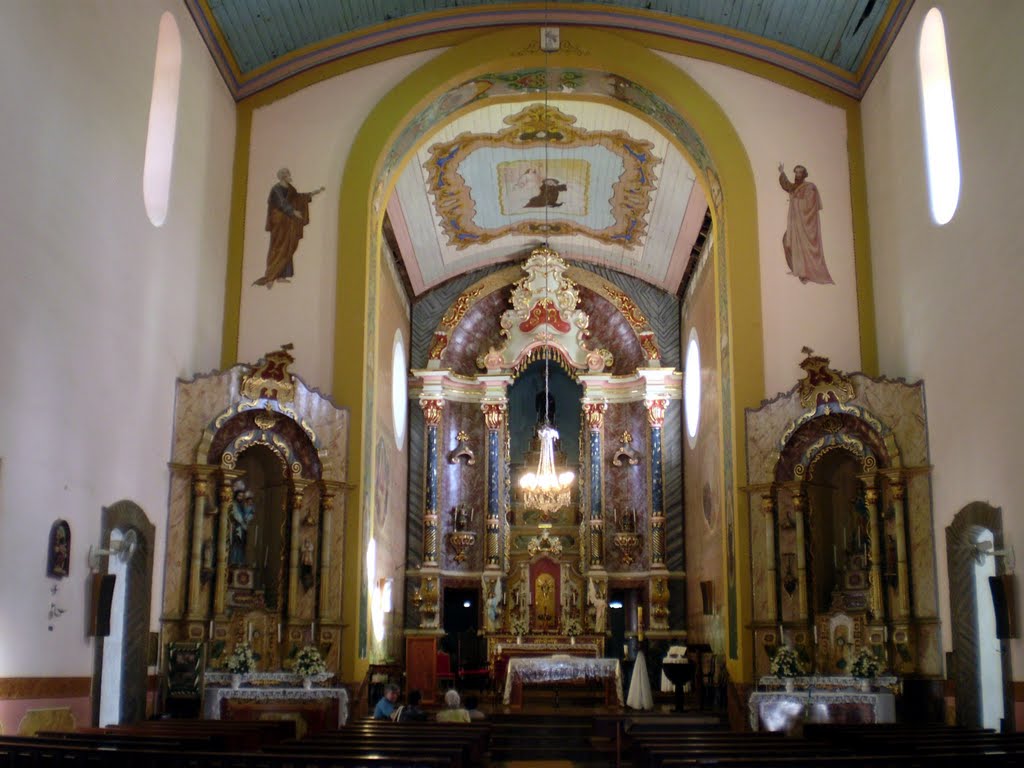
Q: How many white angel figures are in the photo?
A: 2